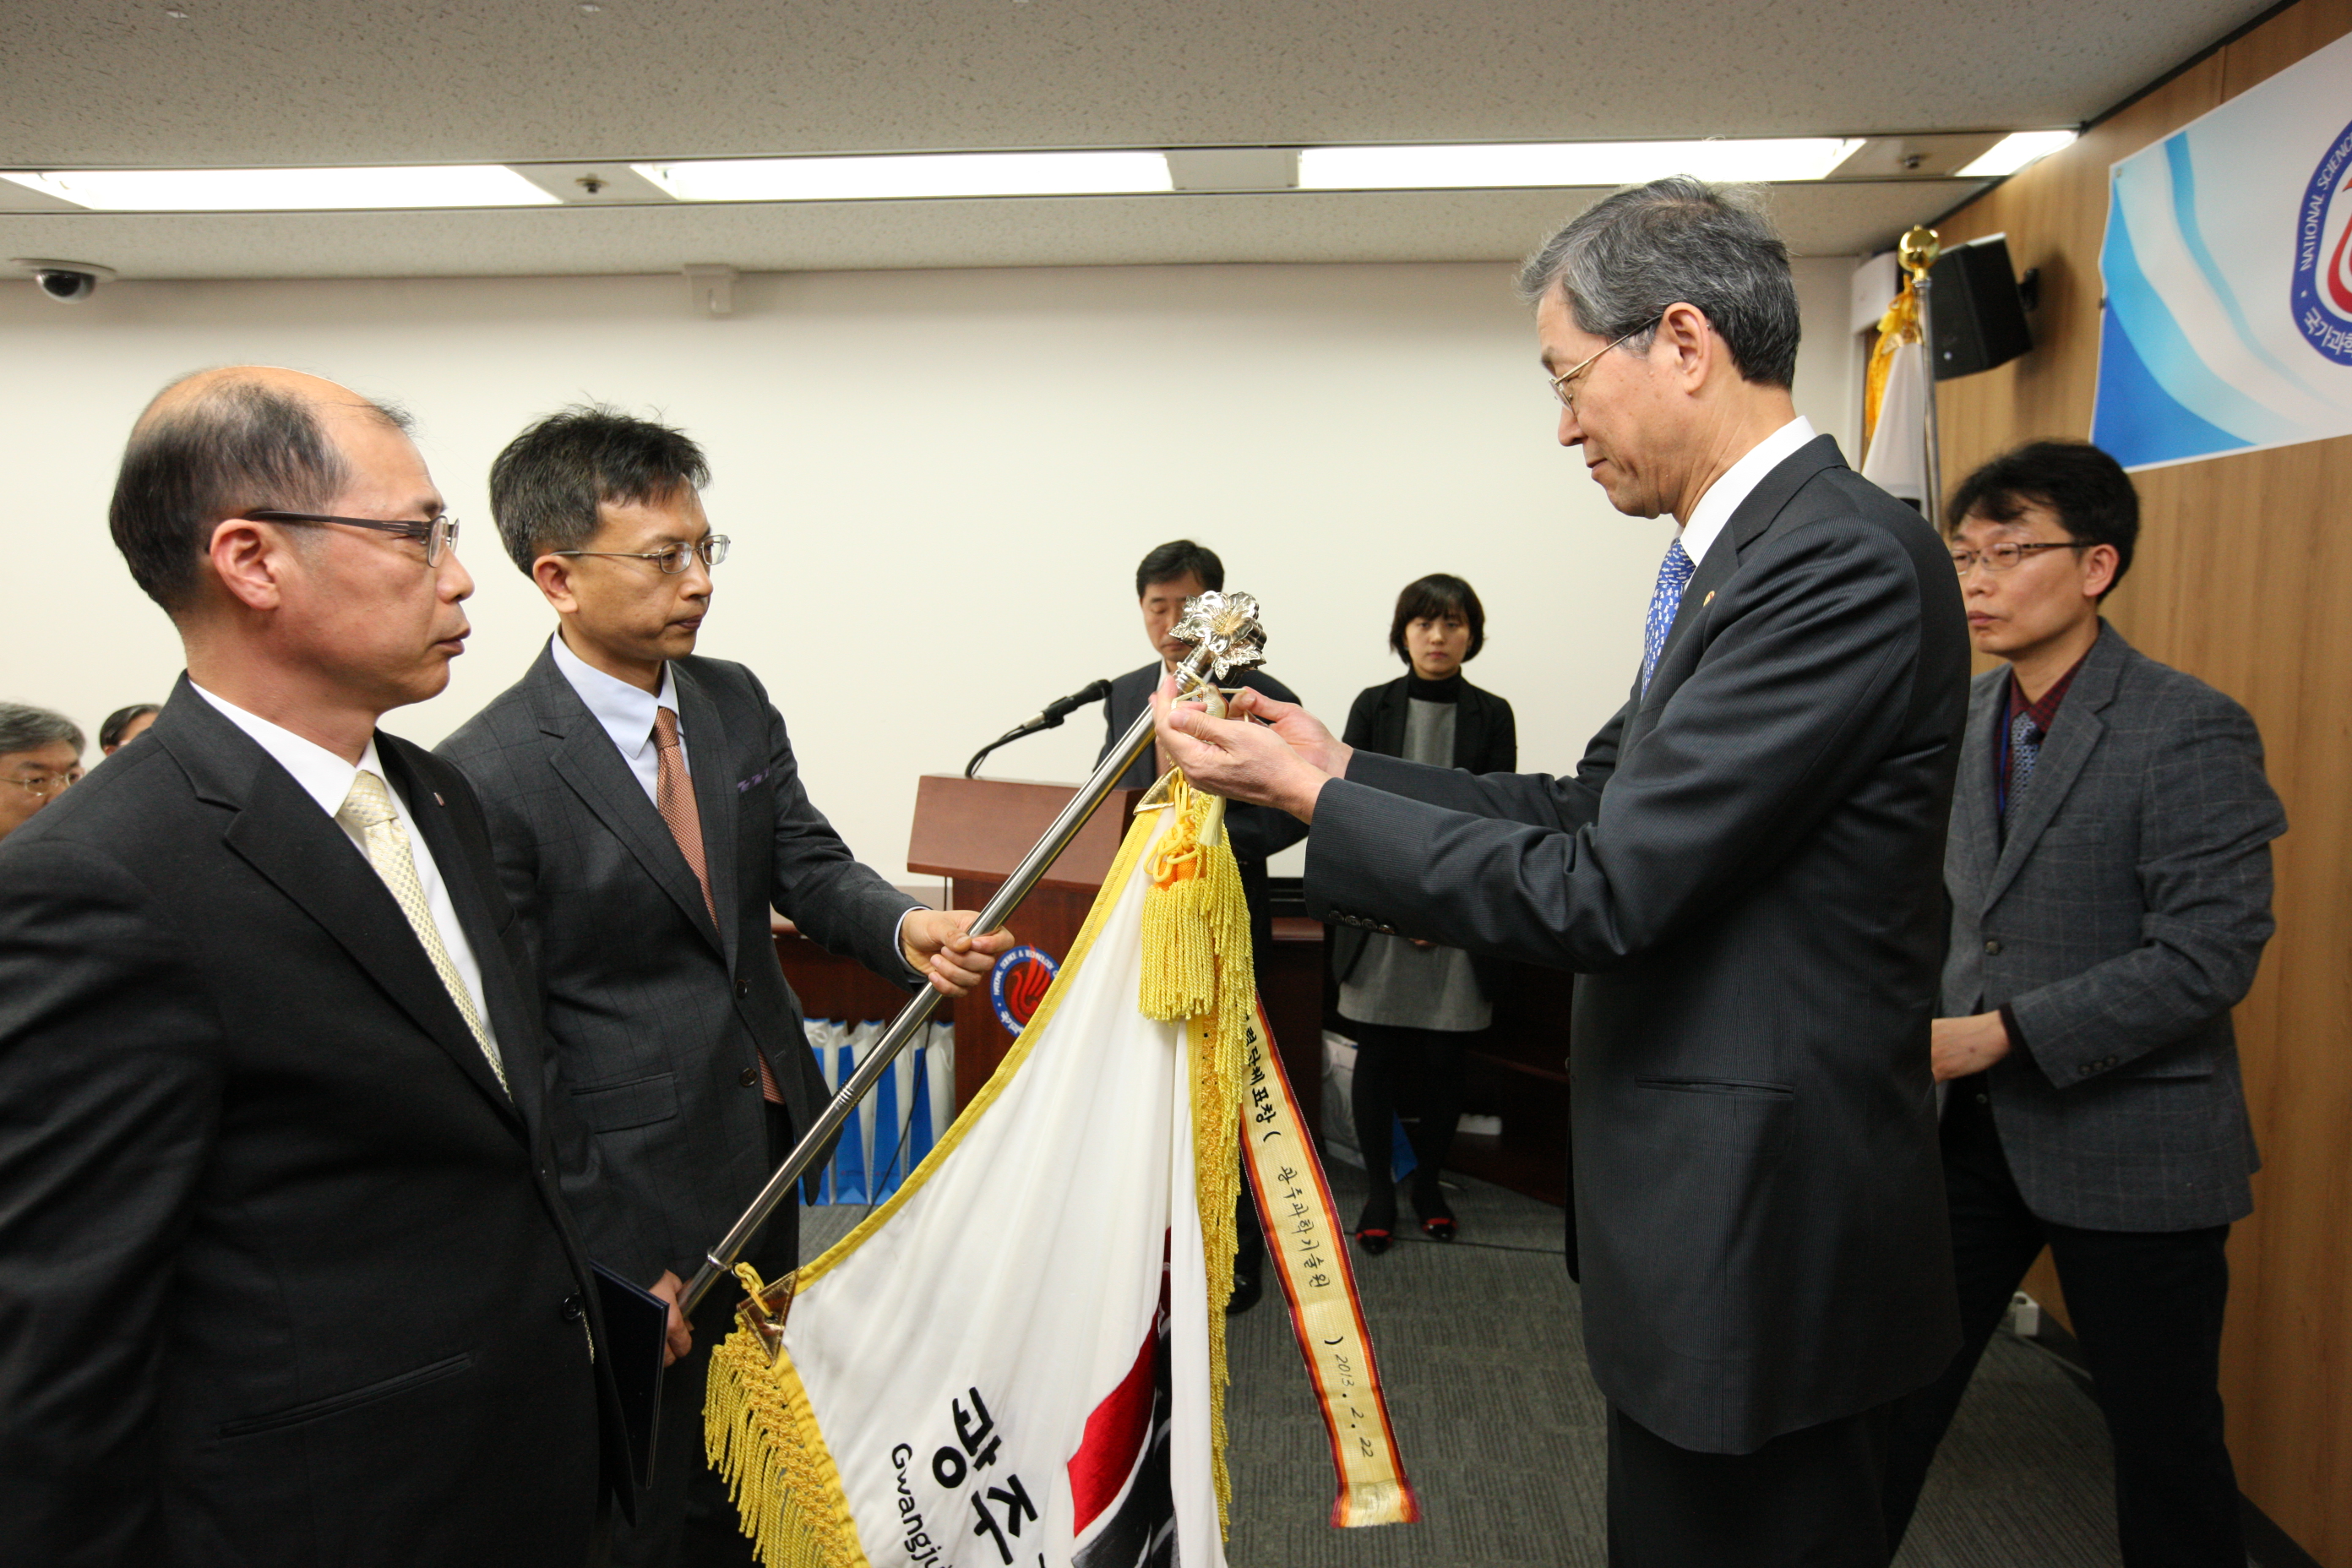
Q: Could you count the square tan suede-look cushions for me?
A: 0